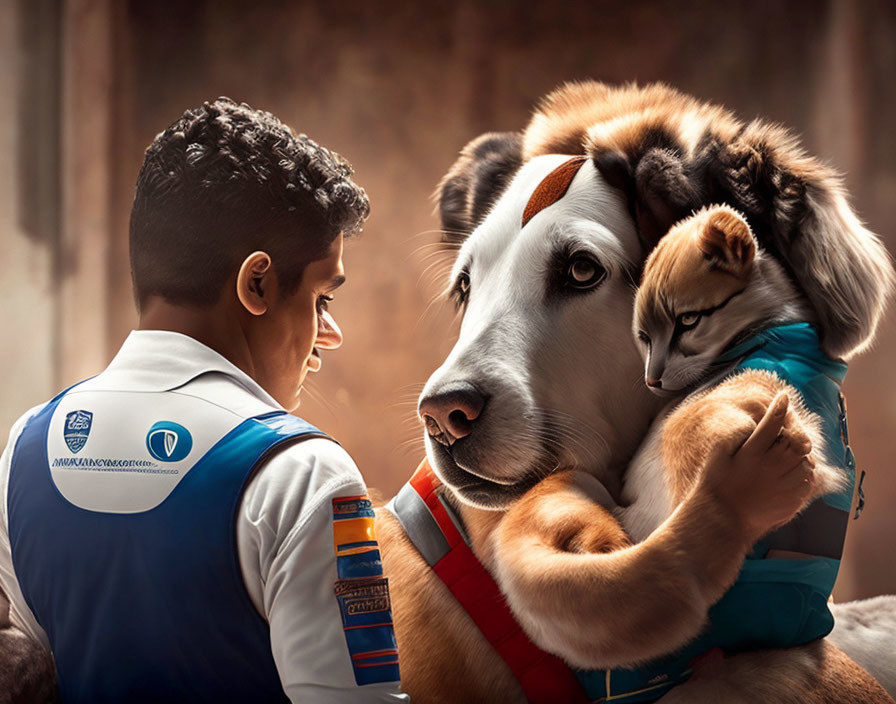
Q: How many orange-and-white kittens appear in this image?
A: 1